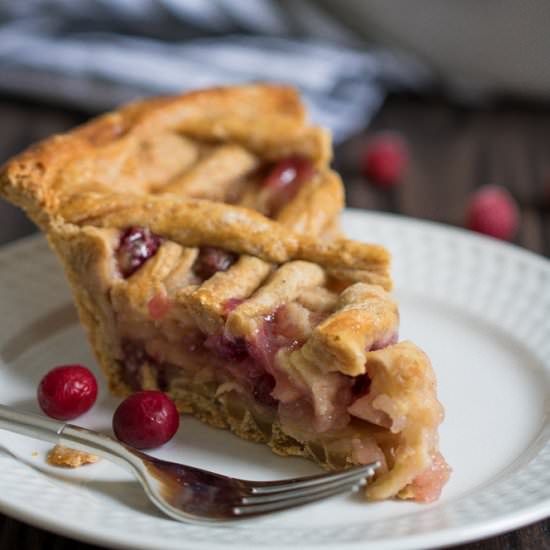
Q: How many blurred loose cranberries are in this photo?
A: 2